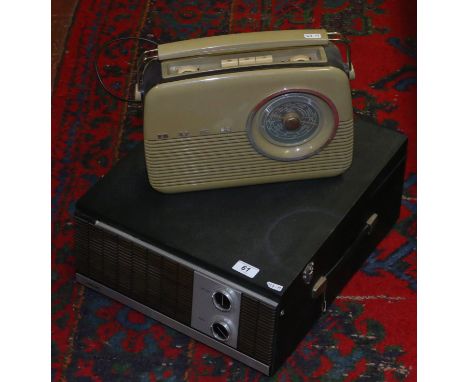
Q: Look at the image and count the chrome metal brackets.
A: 2